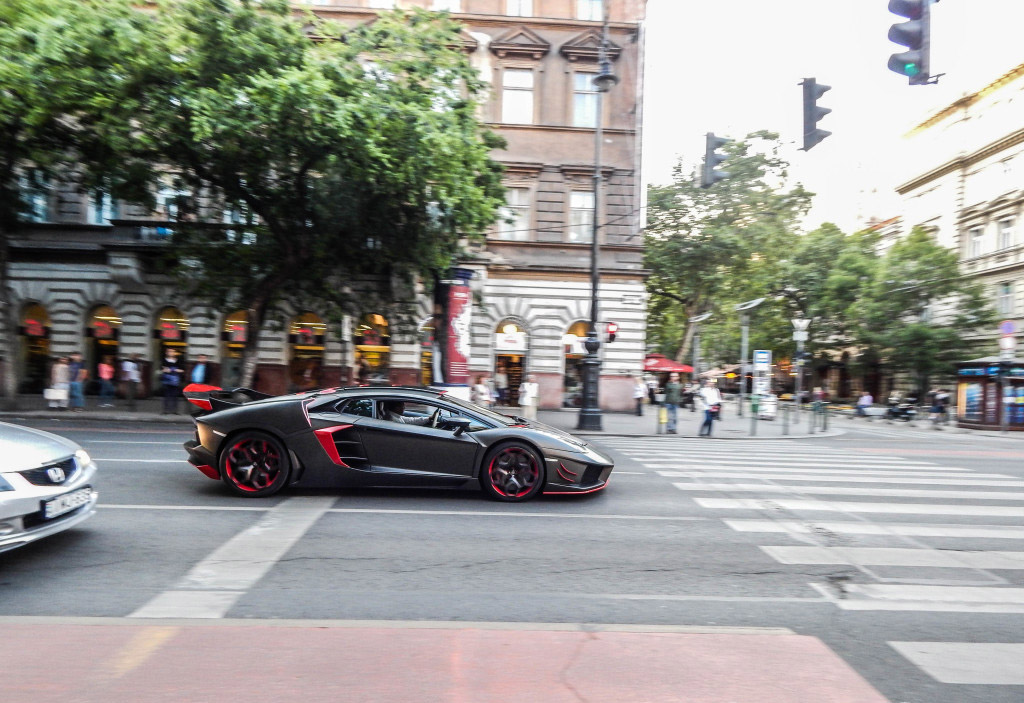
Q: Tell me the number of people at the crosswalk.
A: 2